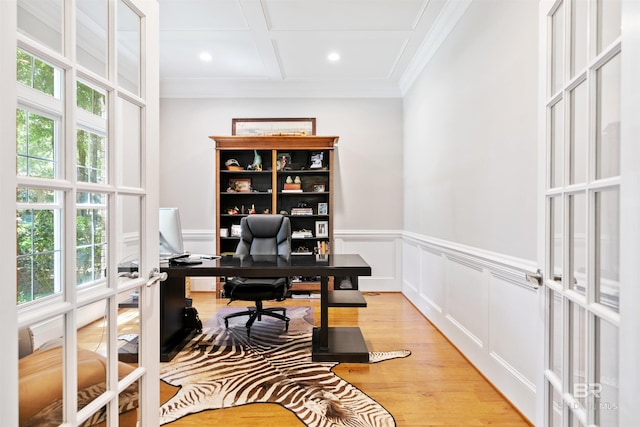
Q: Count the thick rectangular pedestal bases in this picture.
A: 2